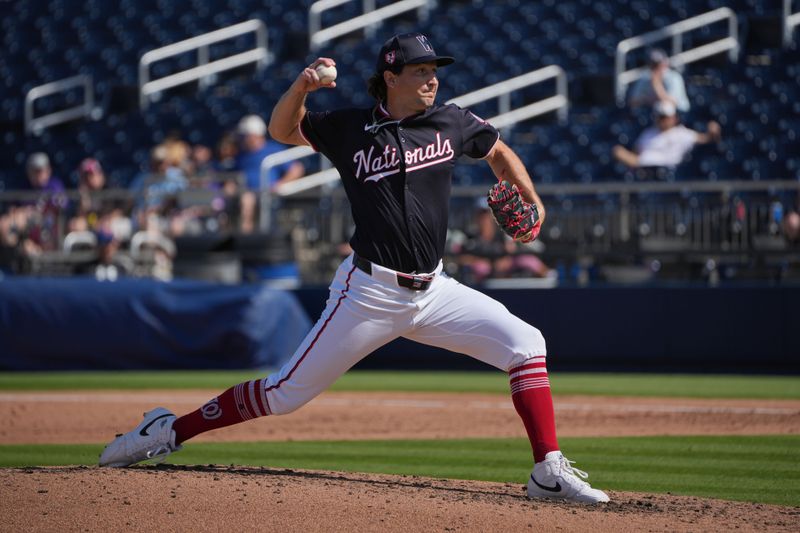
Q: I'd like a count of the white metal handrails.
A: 7